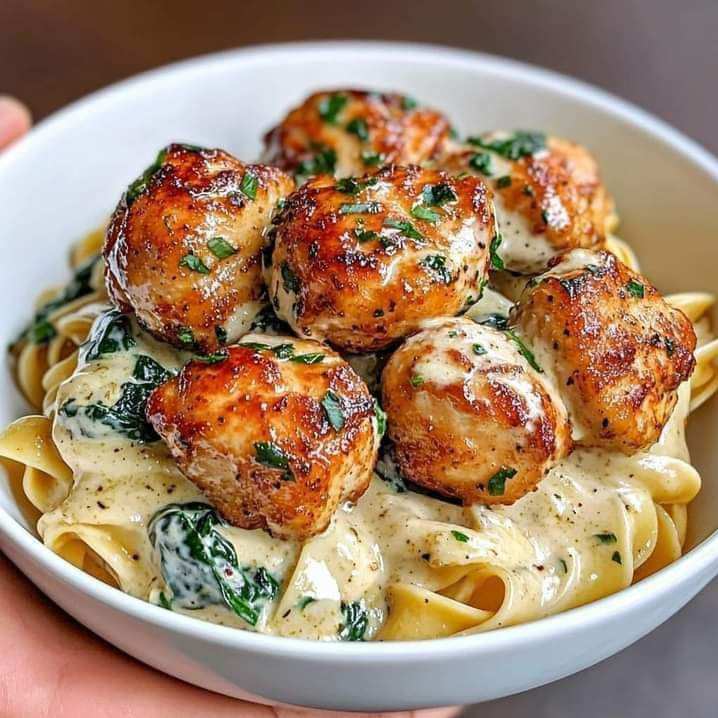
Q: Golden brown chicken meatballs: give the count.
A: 7